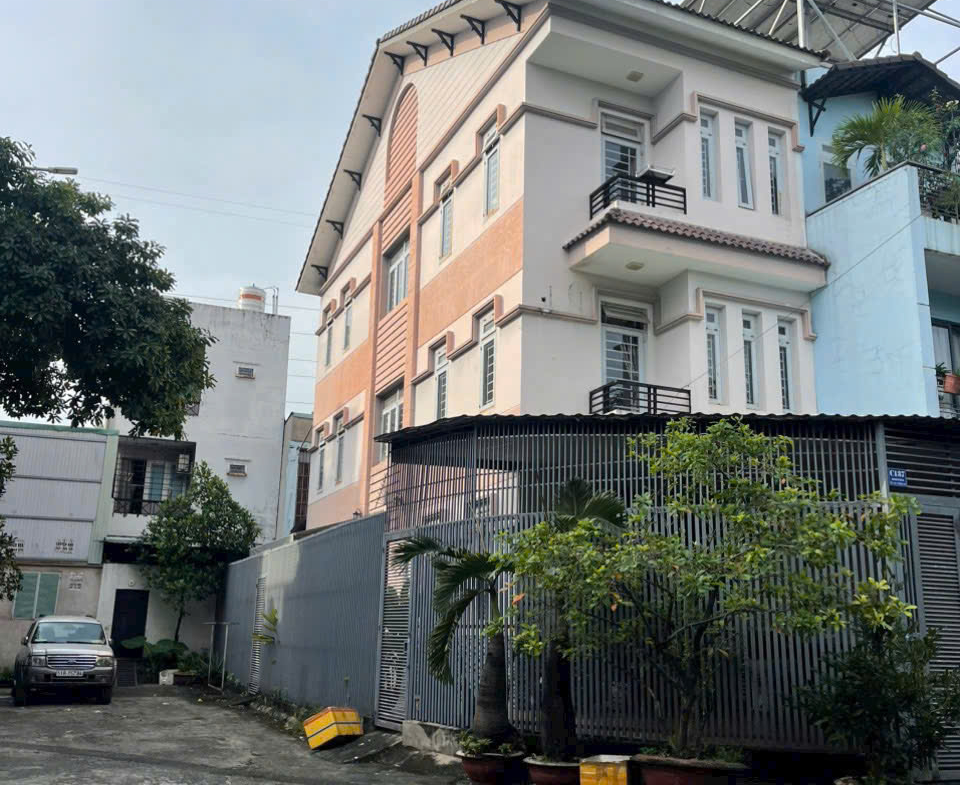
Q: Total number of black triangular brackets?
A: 10